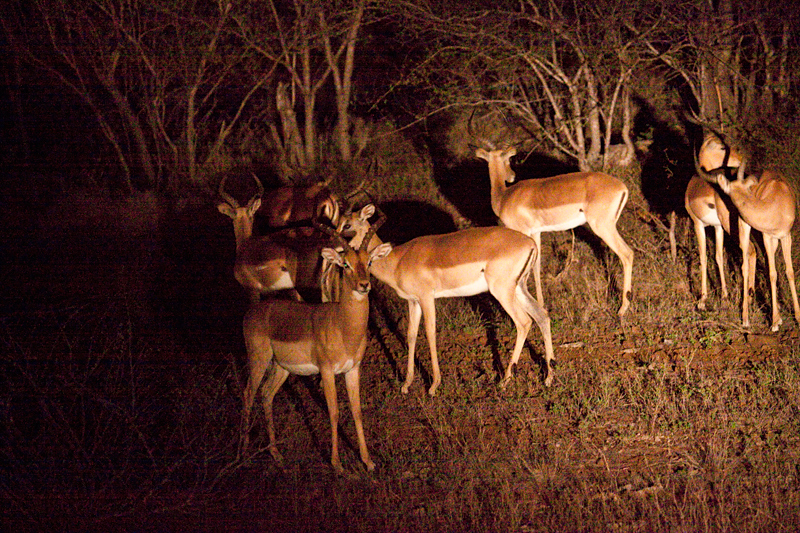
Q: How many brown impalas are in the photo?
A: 7